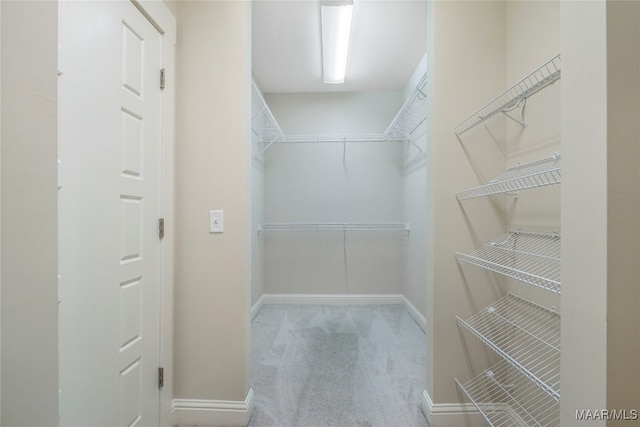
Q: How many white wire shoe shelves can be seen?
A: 5